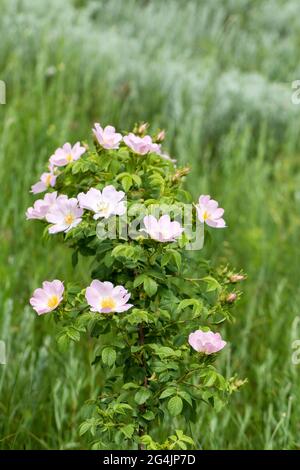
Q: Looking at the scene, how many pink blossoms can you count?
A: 12